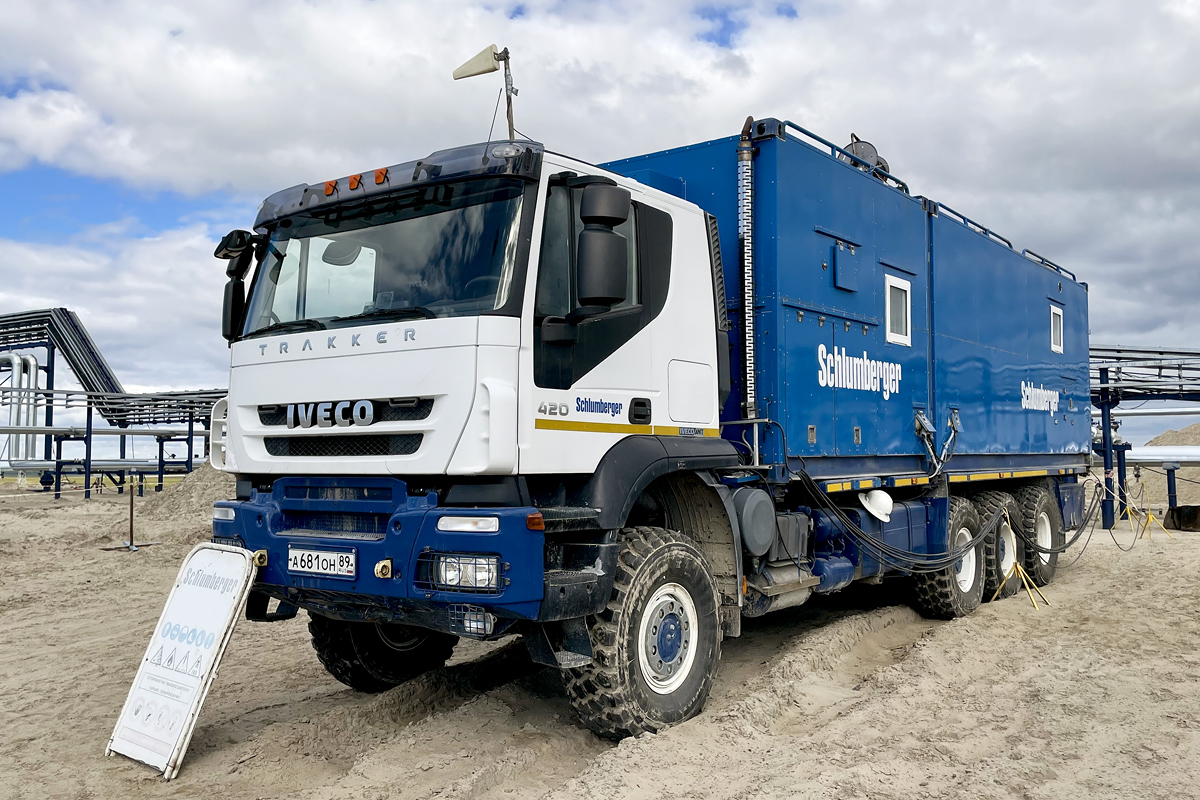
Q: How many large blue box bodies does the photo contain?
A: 2